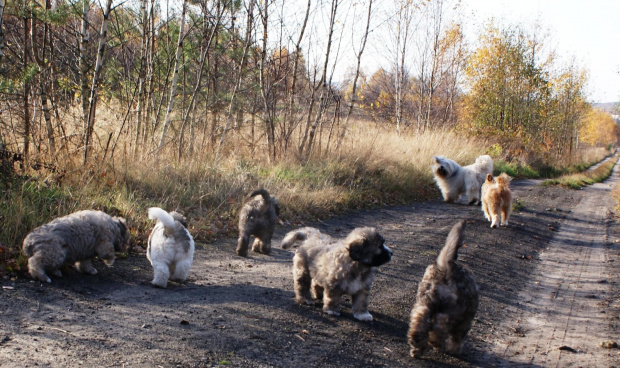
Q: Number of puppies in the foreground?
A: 5